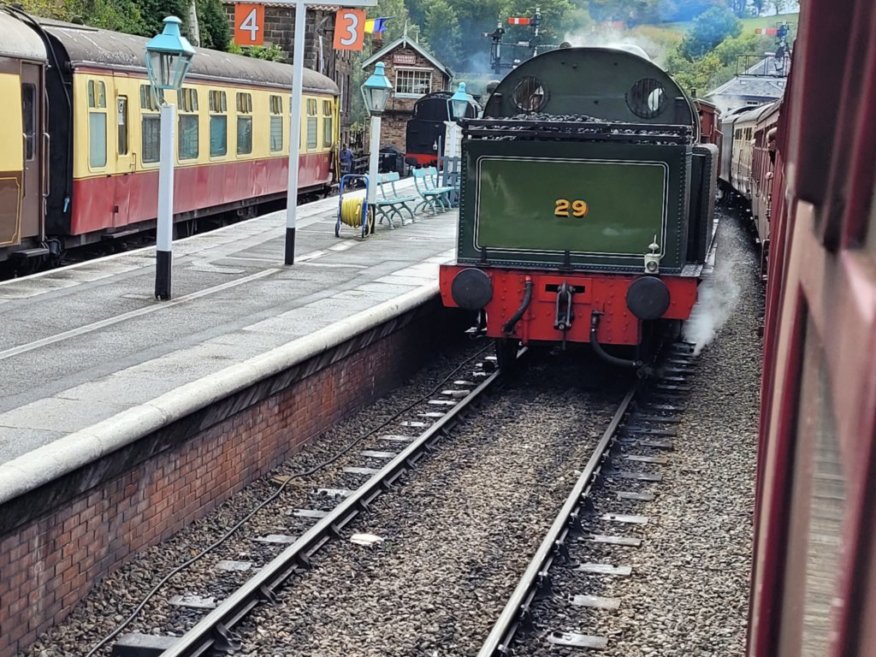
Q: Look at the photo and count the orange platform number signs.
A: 2